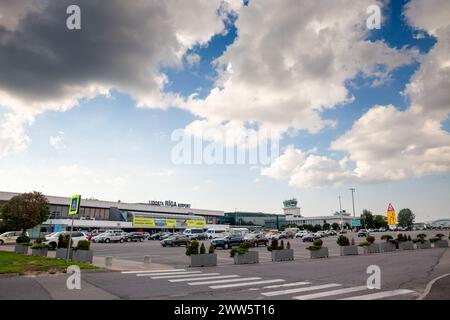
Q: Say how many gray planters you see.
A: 14